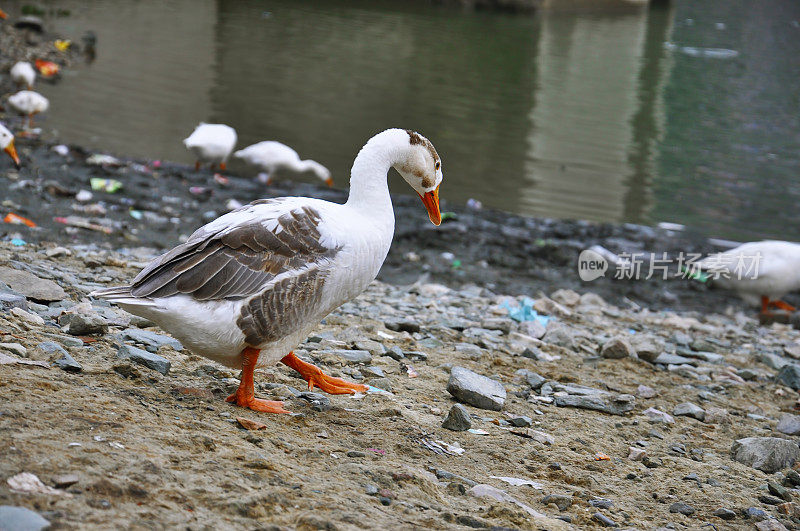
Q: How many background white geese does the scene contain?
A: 6